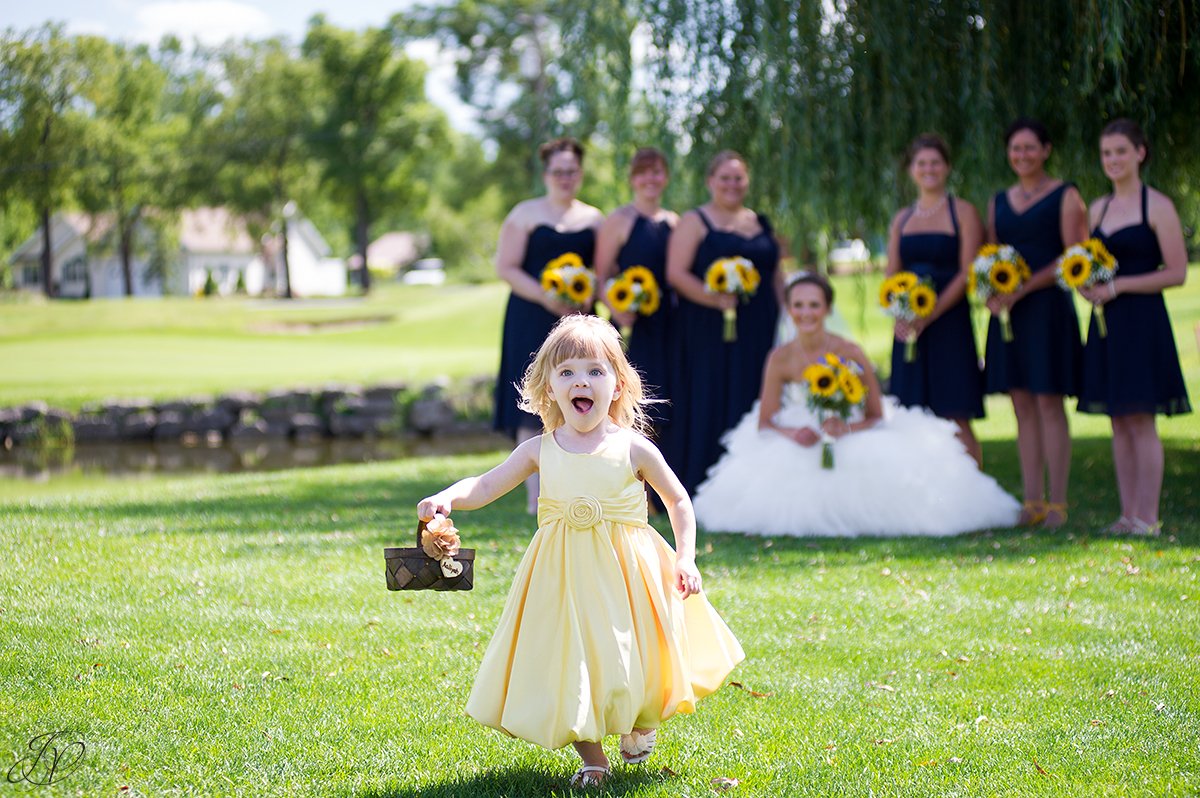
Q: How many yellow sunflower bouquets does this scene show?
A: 7